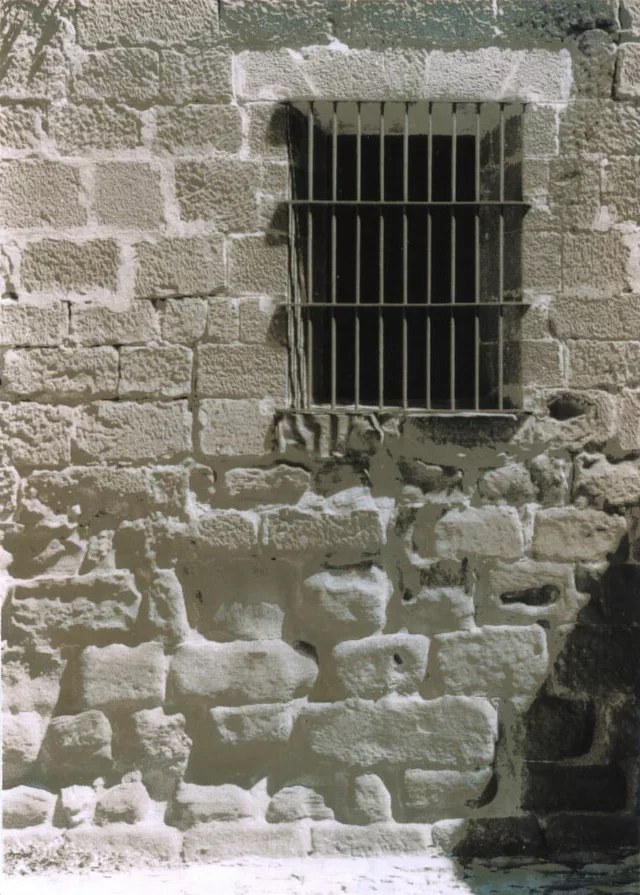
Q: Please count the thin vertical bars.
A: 9